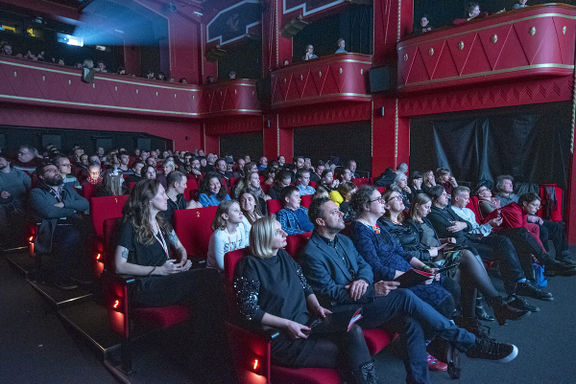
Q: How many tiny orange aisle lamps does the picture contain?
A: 4